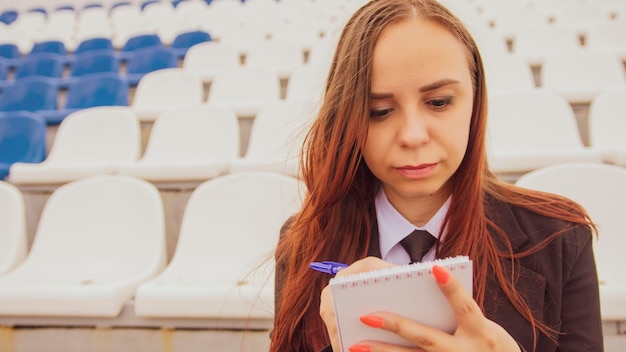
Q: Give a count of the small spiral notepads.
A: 1